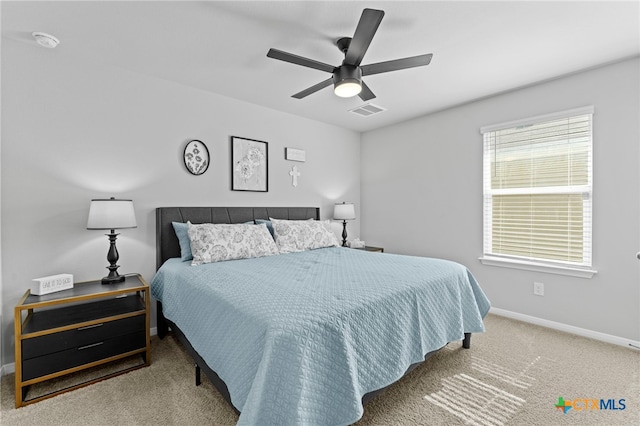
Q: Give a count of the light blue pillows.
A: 2